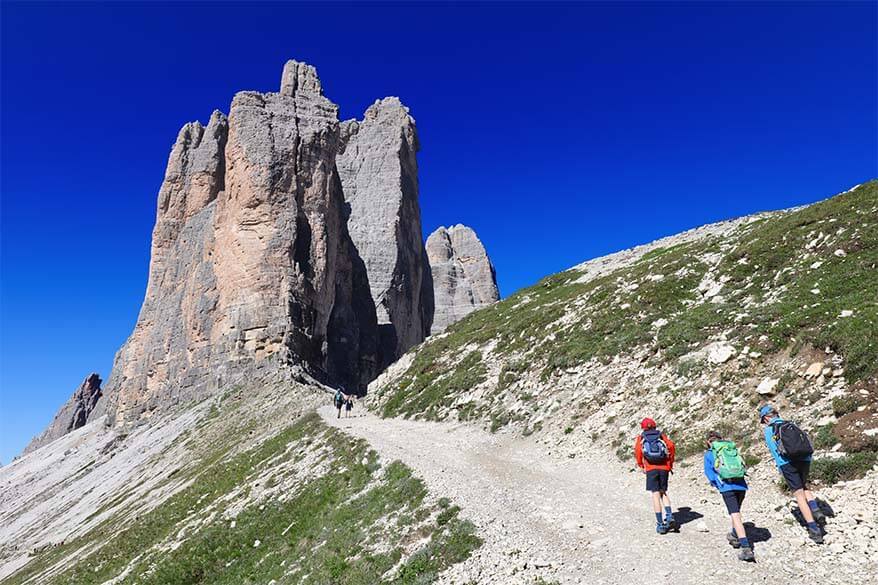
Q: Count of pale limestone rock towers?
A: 3